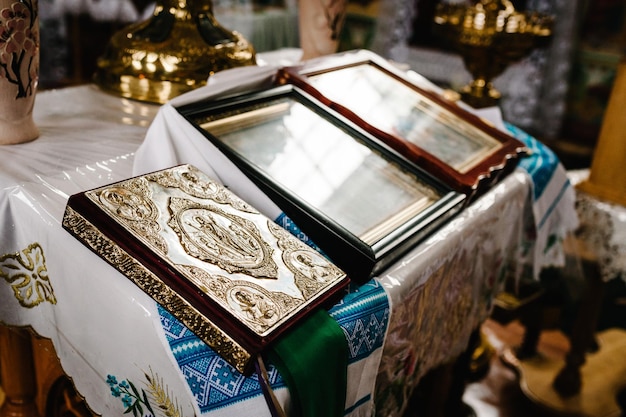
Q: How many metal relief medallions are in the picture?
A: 5